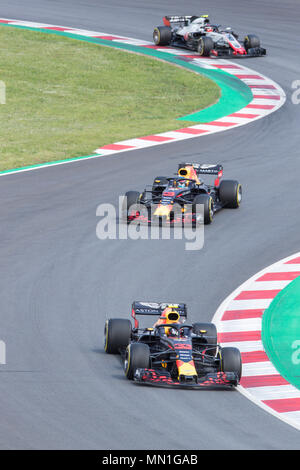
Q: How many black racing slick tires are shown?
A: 11